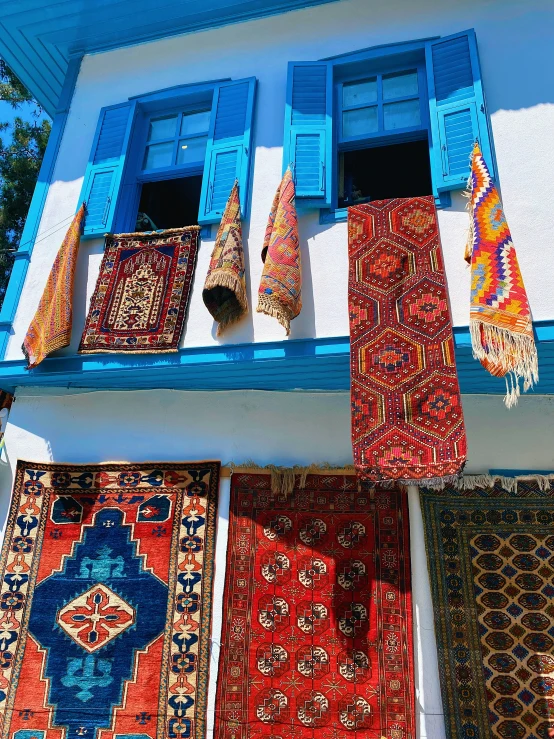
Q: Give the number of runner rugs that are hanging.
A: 1